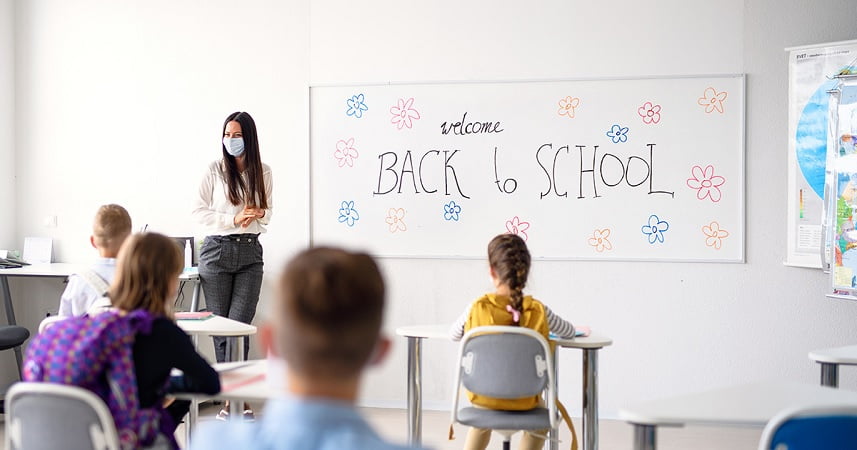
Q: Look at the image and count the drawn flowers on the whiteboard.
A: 15